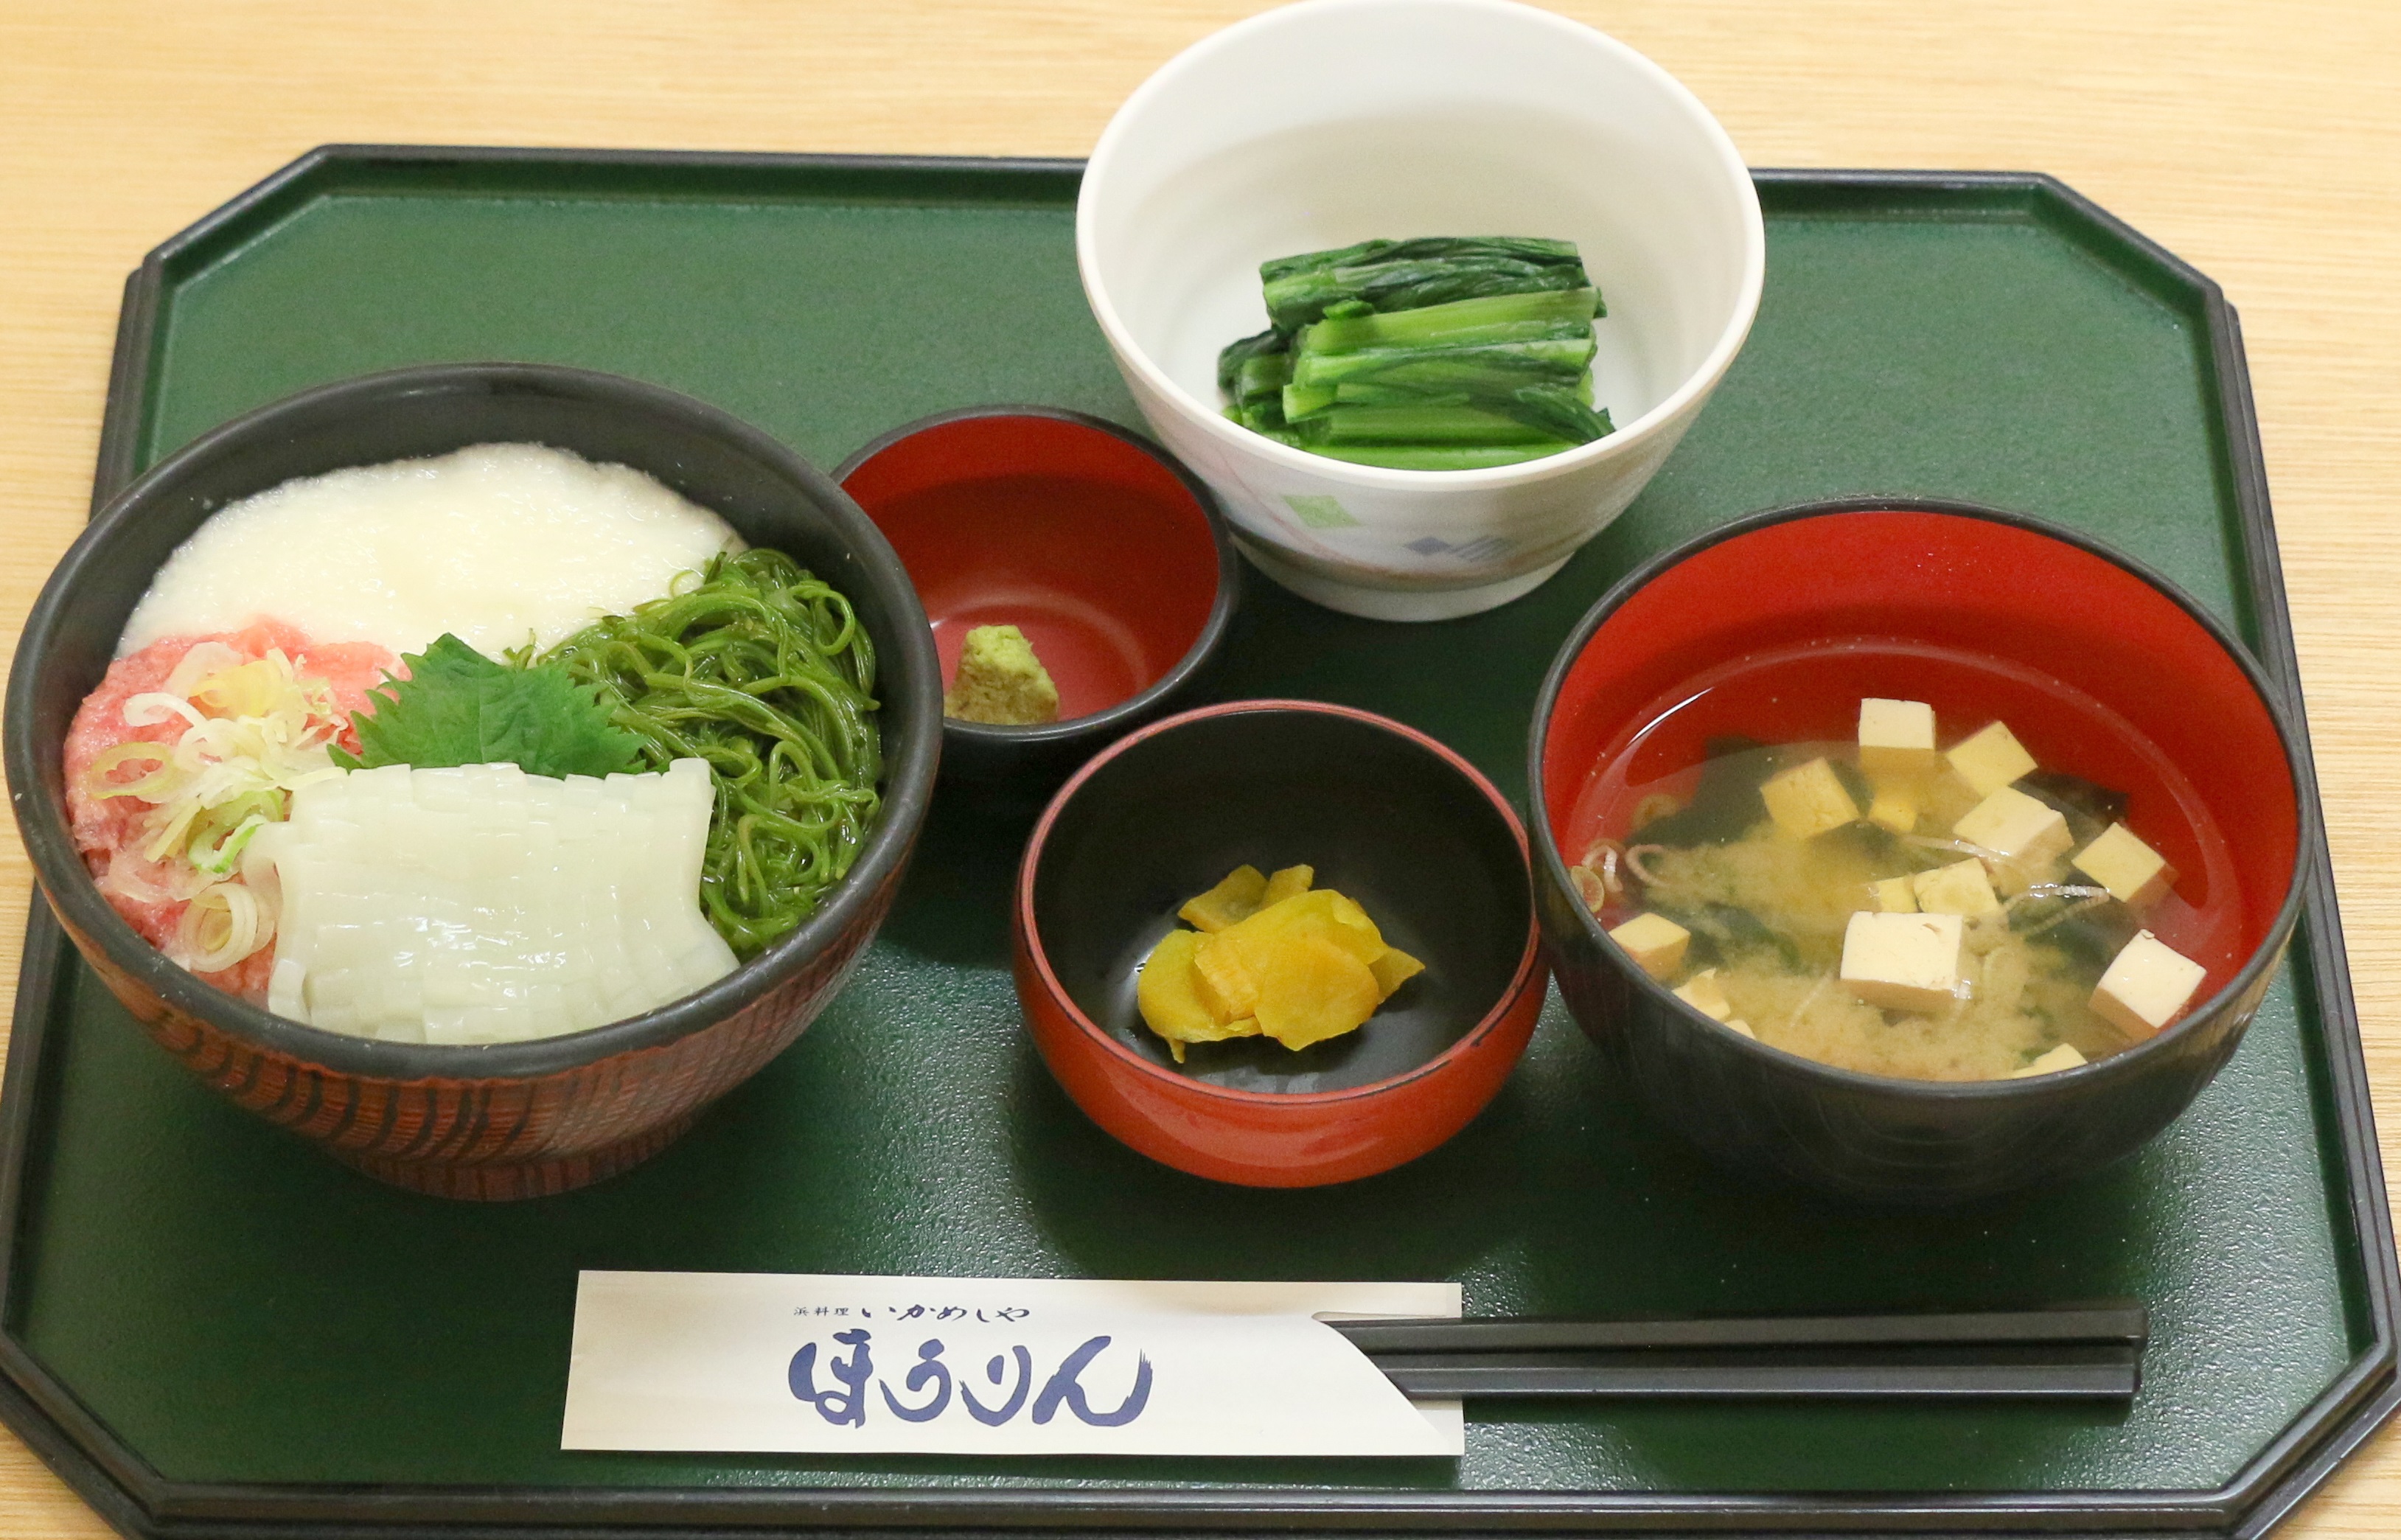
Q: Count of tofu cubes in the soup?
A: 14